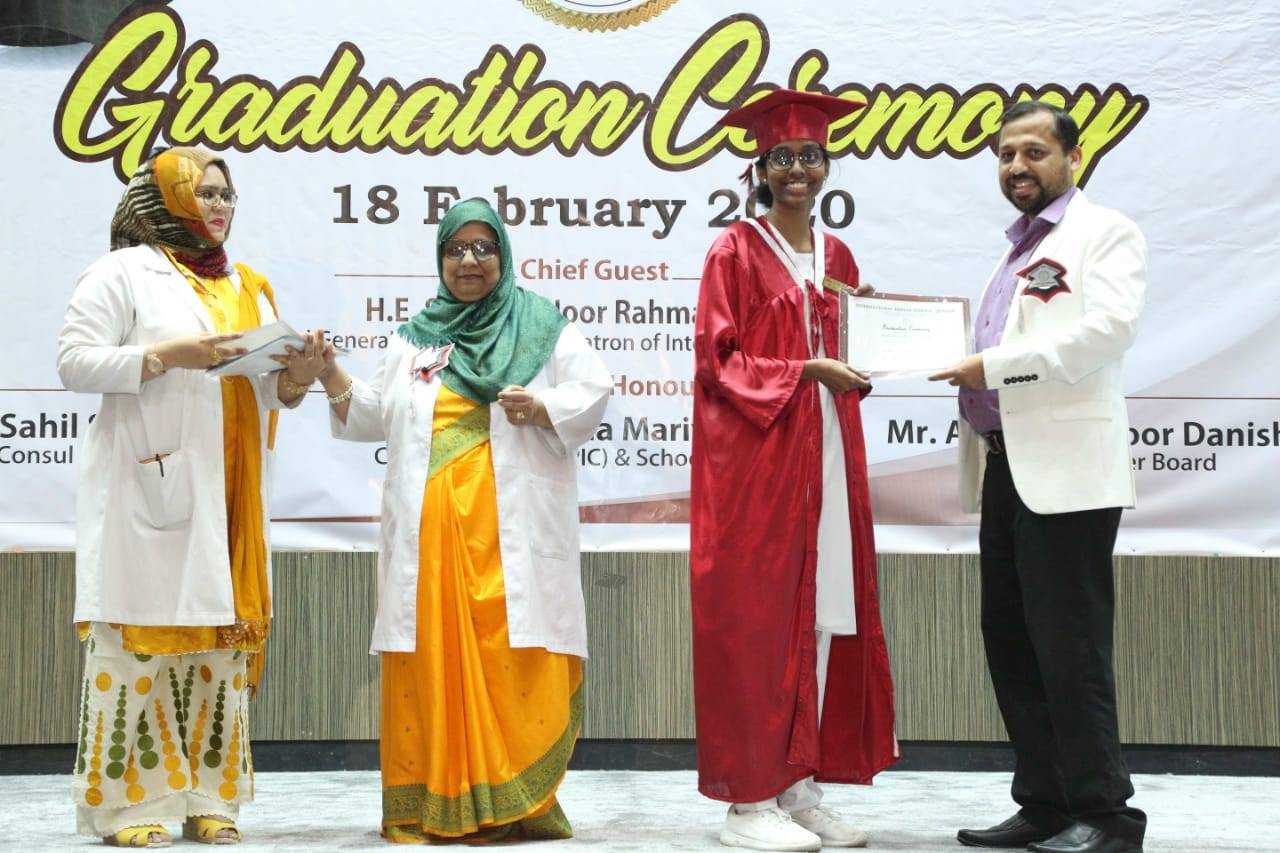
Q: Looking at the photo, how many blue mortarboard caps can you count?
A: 0